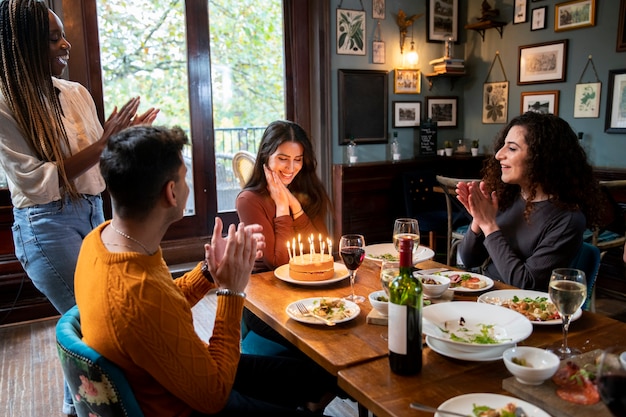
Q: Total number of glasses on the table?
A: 5